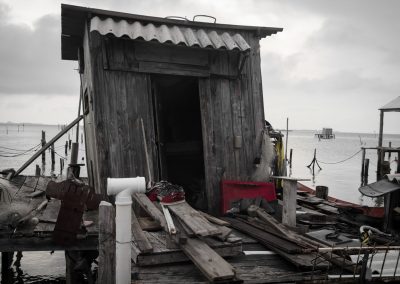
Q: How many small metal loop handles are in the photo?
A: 2